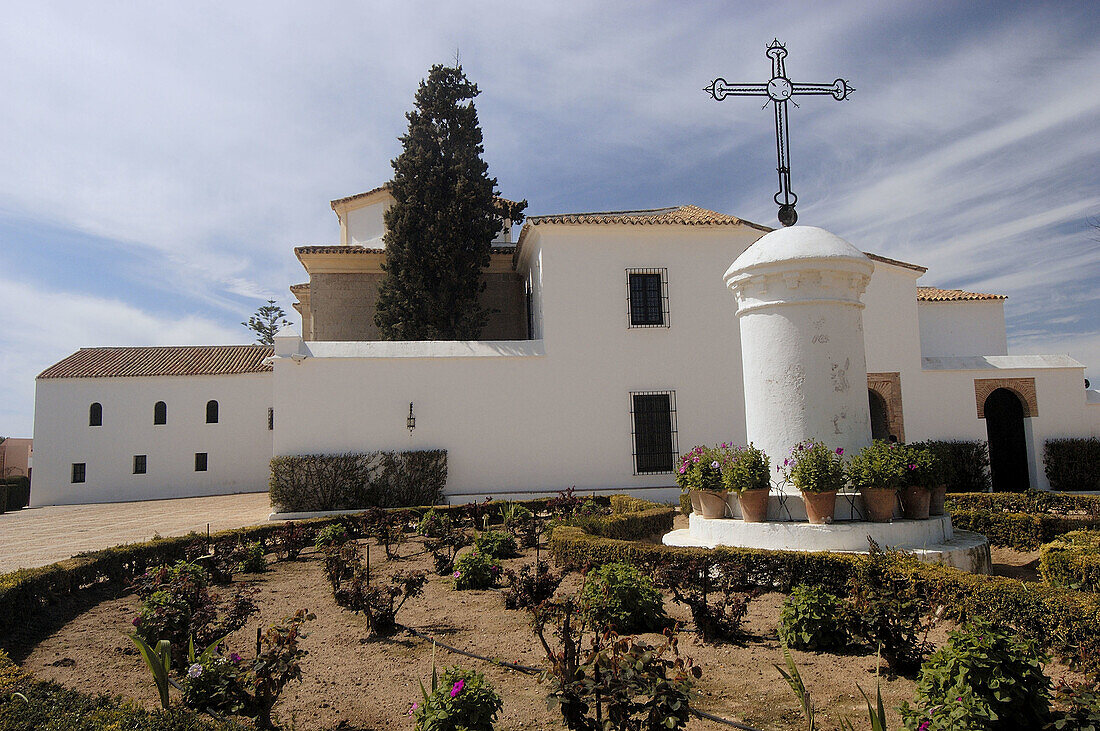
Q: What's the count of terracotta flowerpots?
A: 7